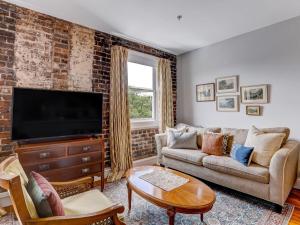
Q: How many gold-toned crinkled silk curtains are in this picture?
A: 2